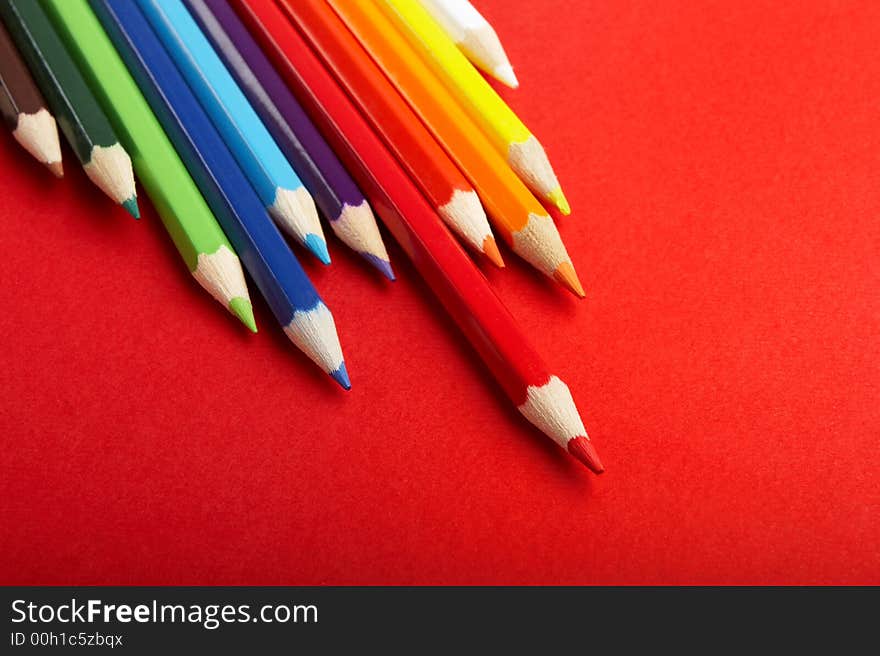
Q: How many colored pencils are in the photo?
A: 11